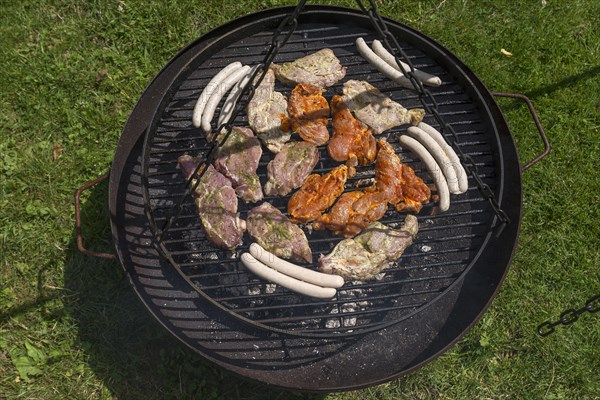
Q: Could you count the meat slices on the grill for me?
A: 13